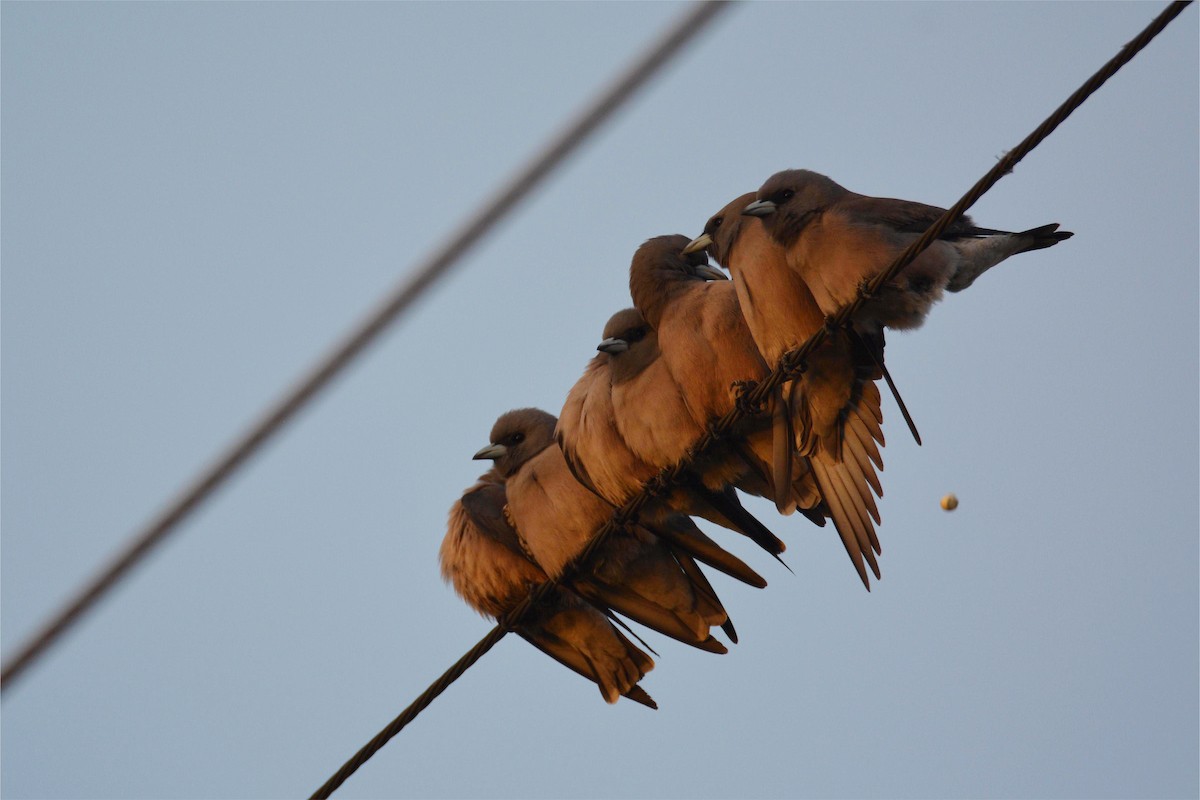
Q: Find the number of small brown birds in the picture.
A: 7